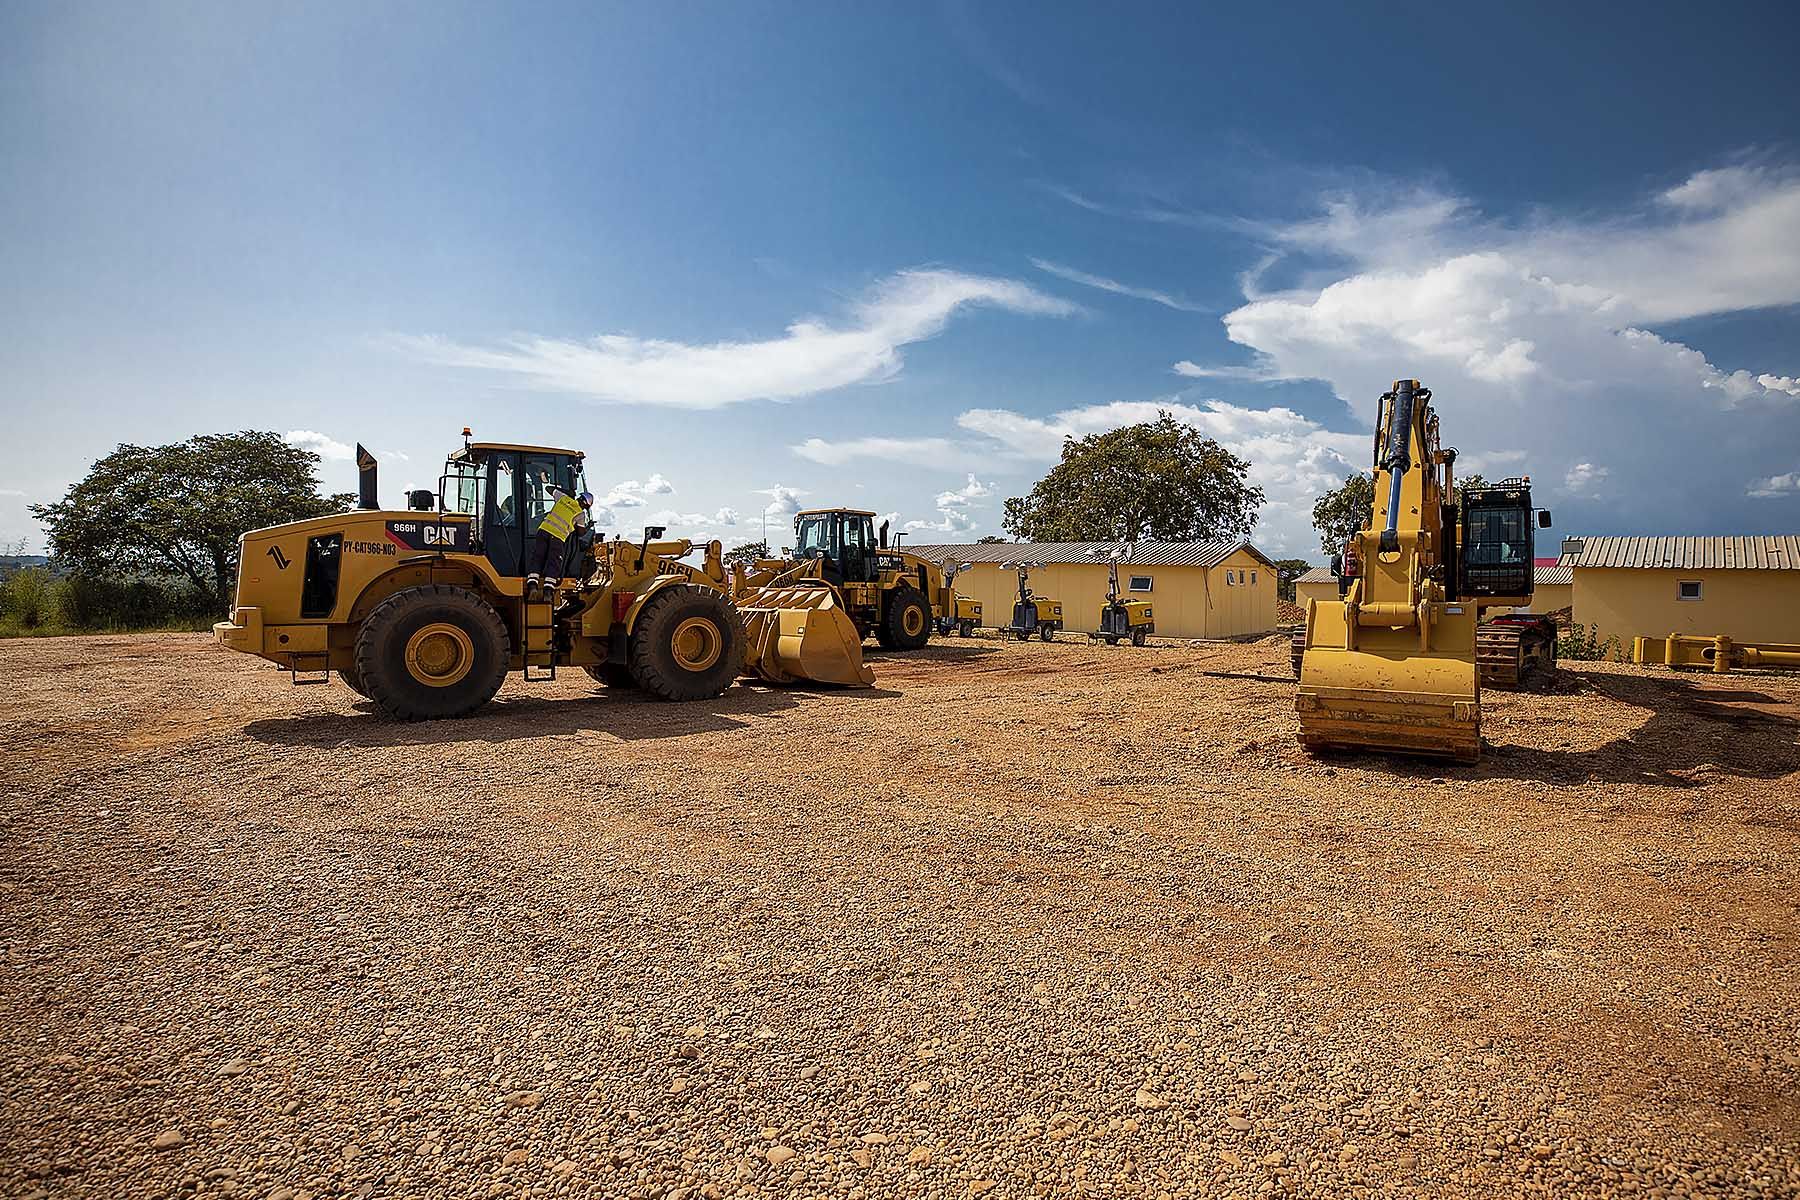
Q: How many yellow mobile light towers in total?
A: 3